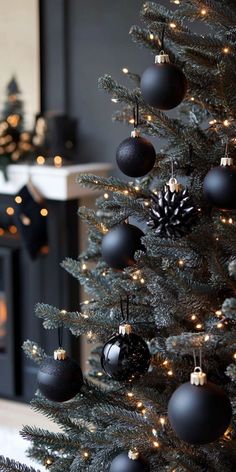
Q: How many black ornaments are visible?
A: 9